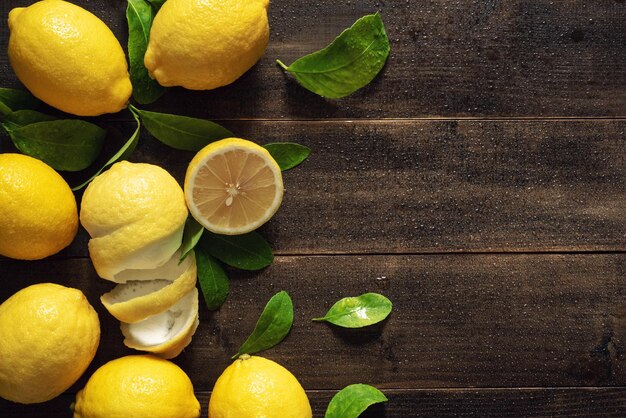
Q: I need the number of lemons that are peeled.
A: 1